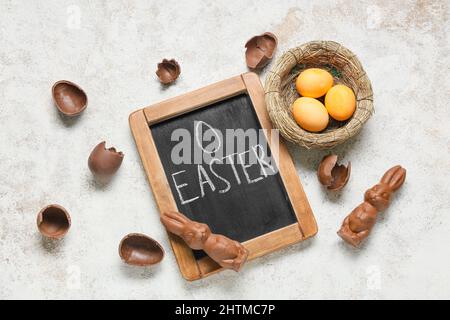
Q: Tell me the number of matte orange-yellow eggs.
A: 3